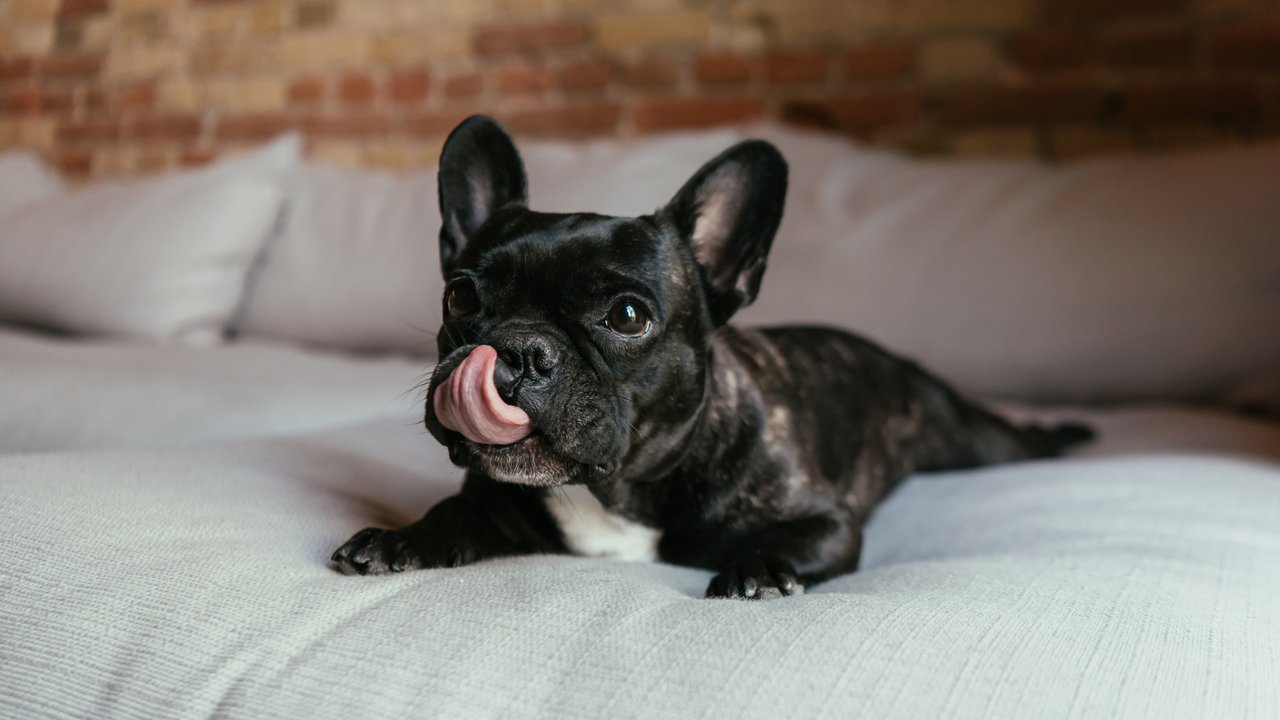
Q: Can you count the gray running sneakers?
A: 0